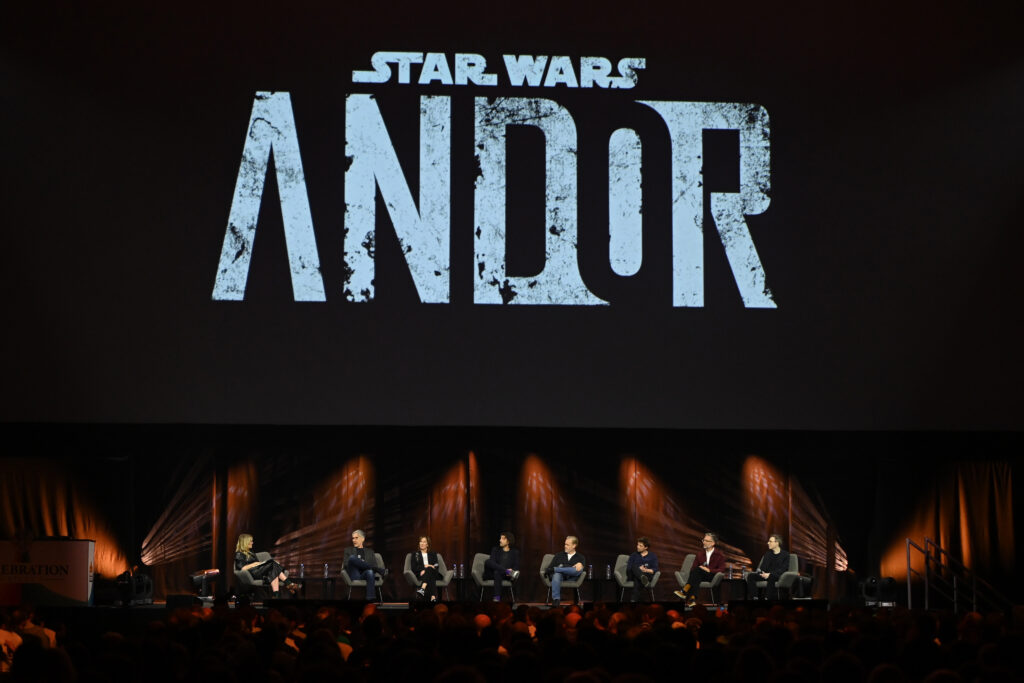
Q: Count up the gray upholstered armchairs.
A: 8